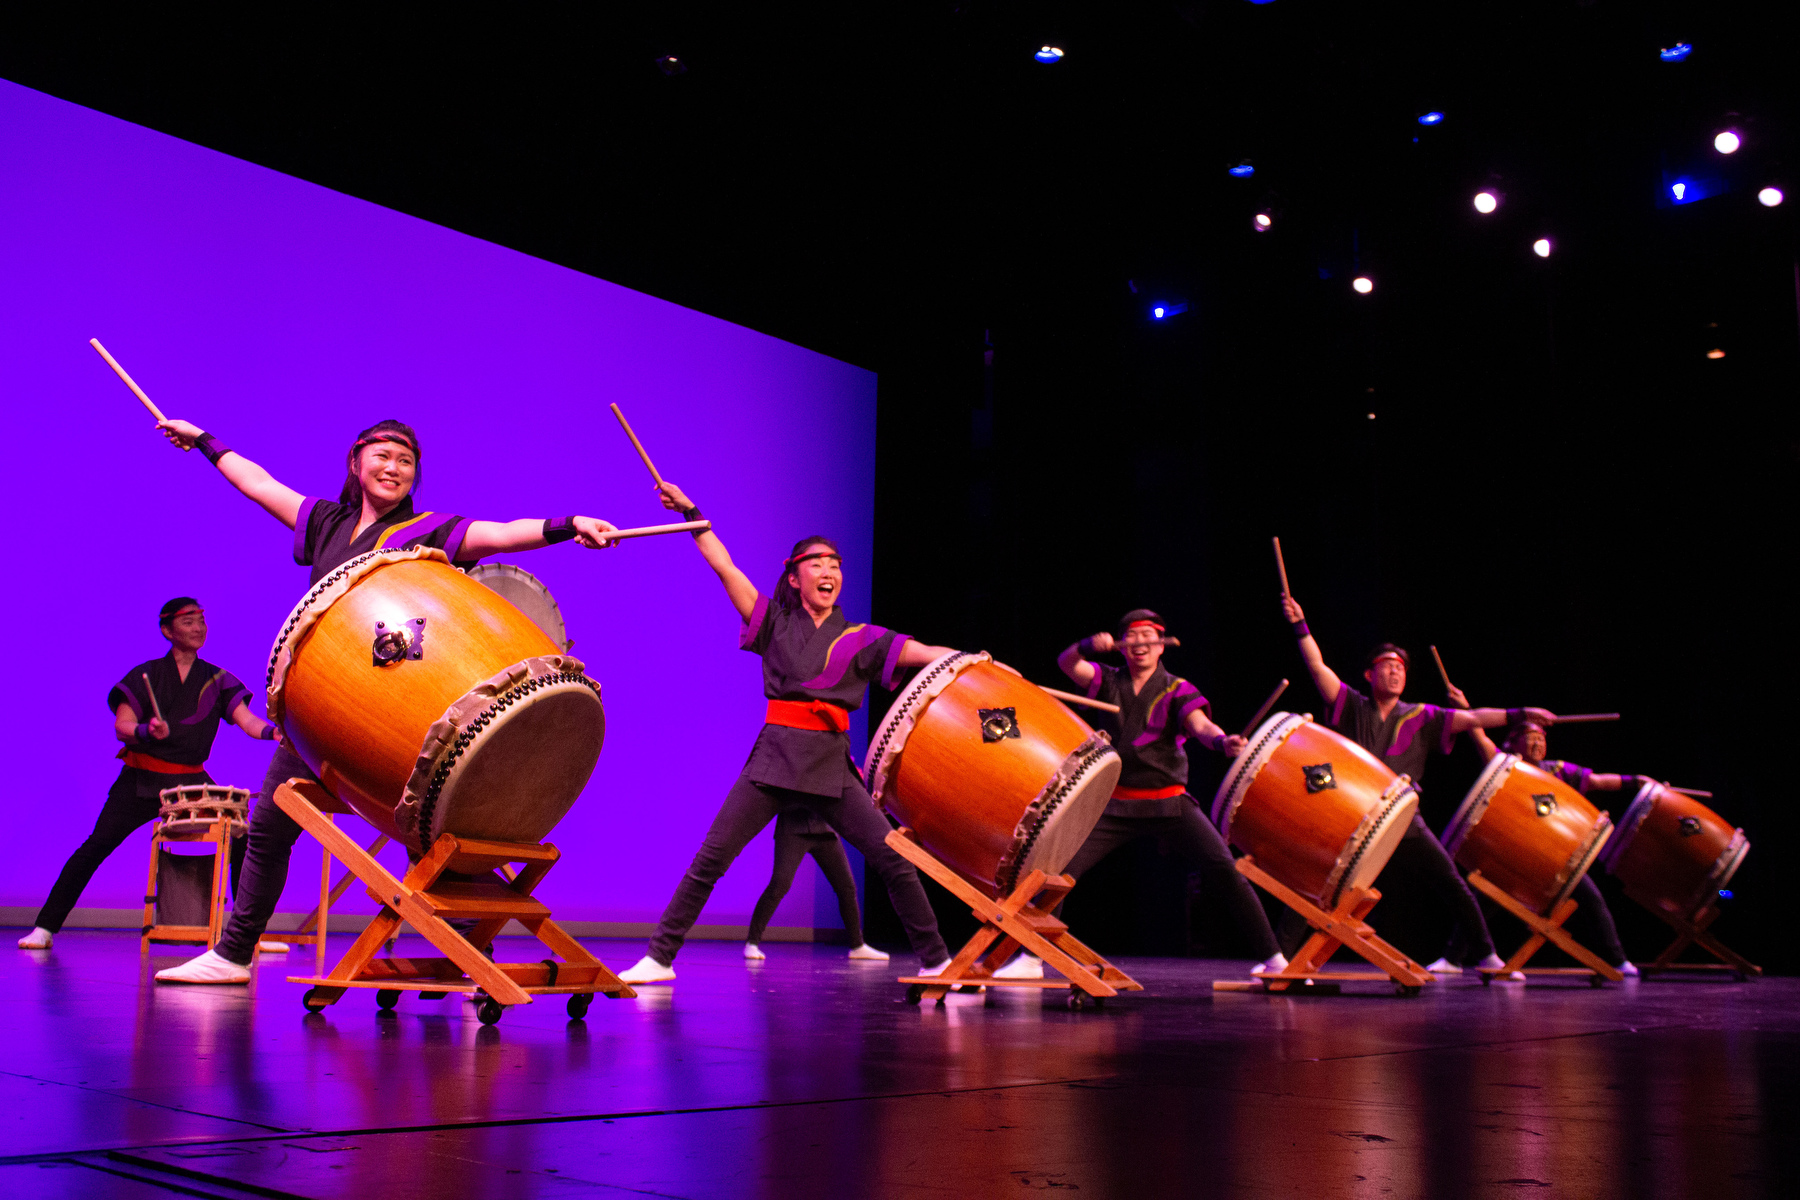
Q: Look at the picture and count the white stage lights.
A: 6